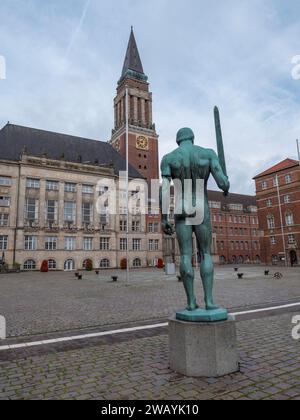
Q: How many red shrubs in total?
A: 4